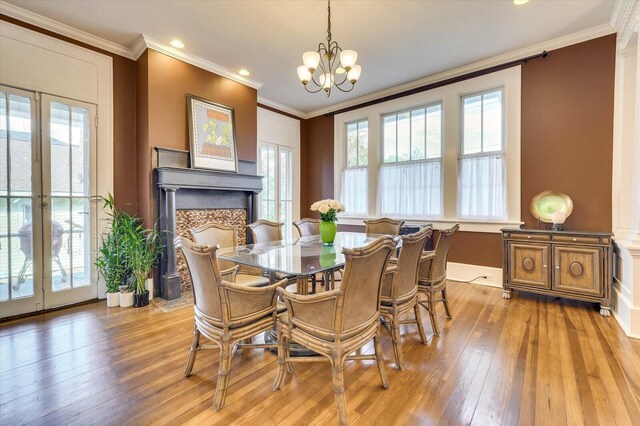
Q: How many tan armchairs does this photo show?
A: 8